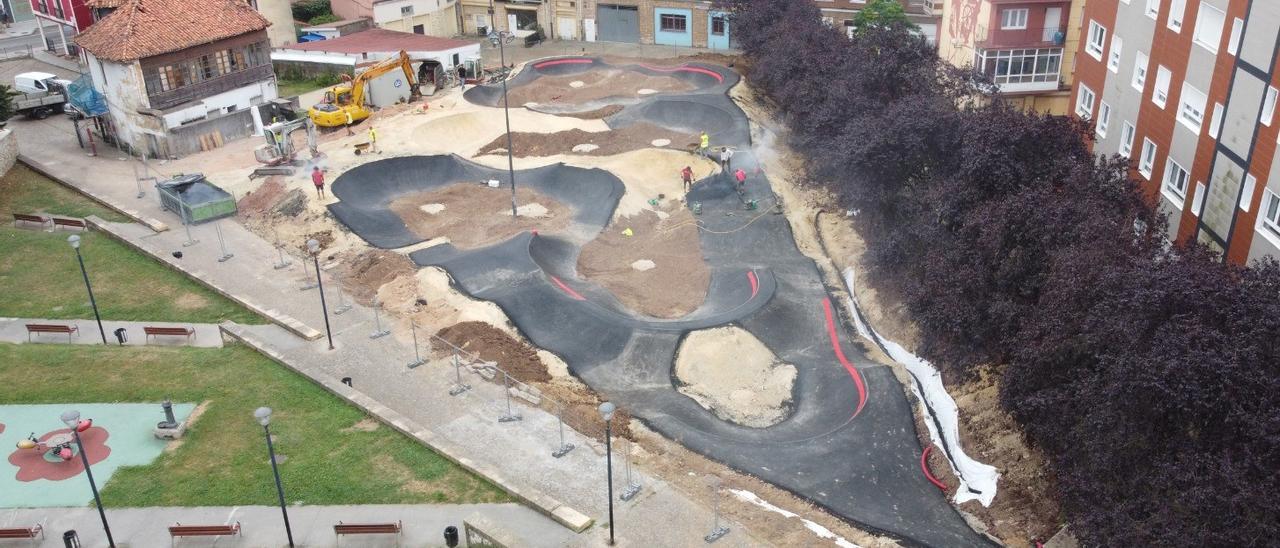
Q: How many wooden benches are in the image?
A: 7